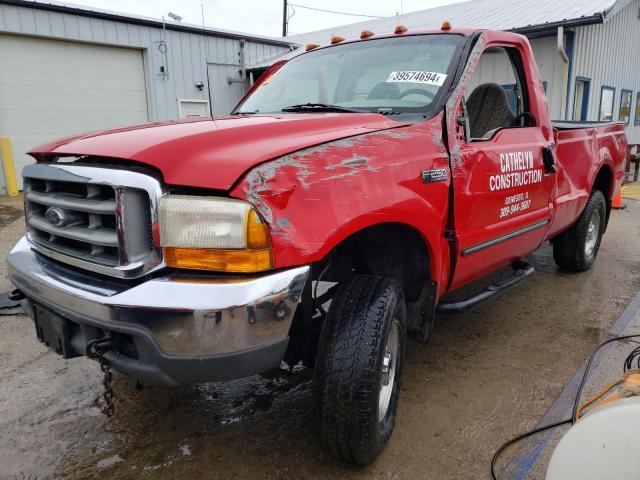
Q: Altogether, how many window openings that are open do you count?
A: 1